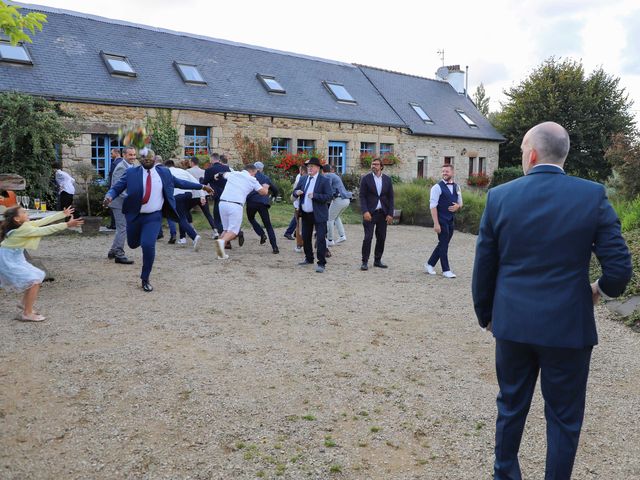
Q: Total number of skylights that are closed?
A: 7